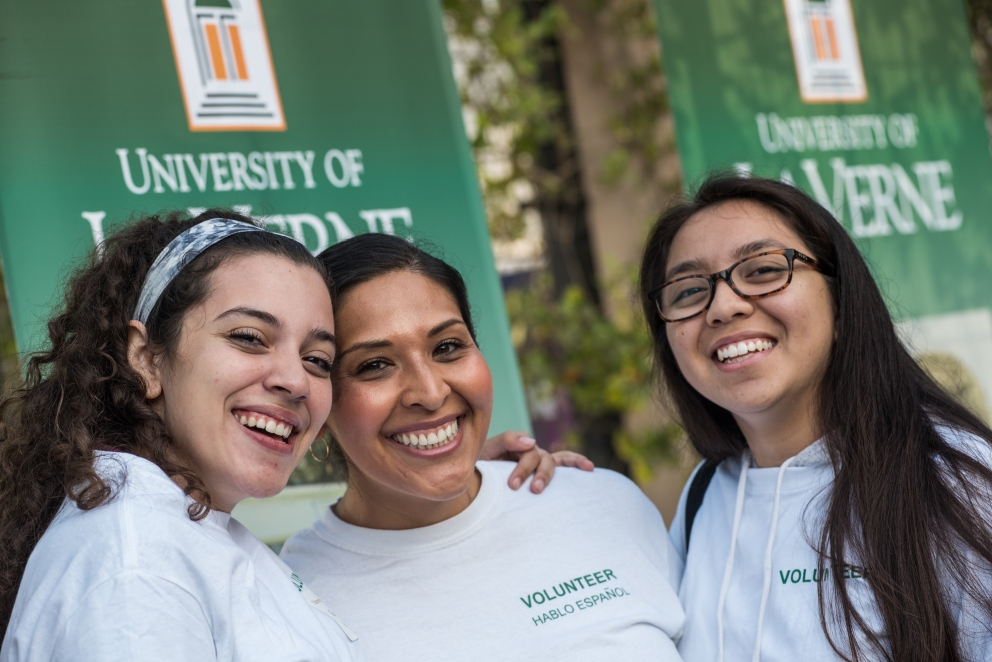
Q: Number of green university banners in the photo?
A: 2